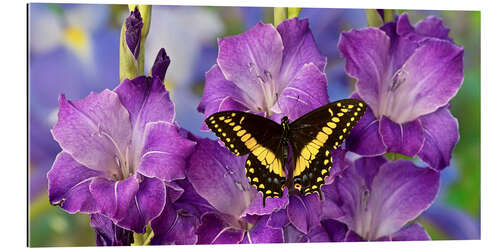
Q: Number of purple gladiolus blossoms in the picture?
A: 5